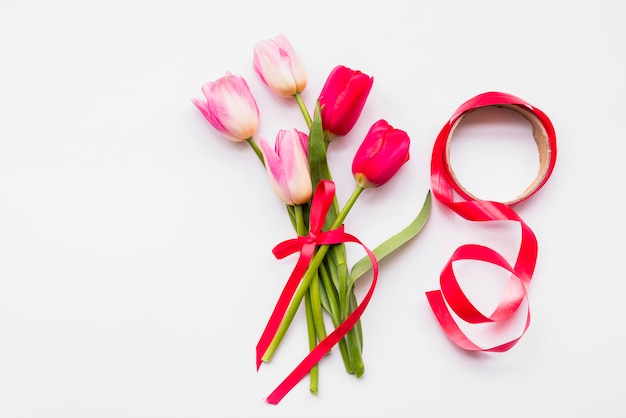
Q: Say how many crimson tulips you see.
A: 2